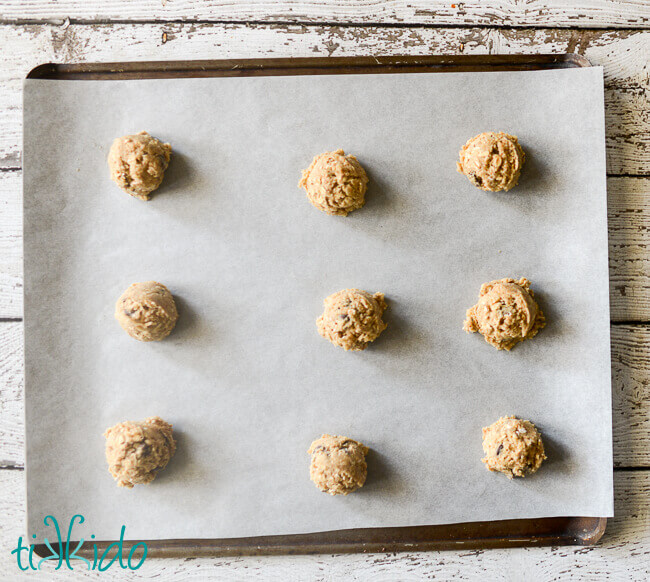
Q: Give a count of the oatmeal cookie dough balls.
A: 9